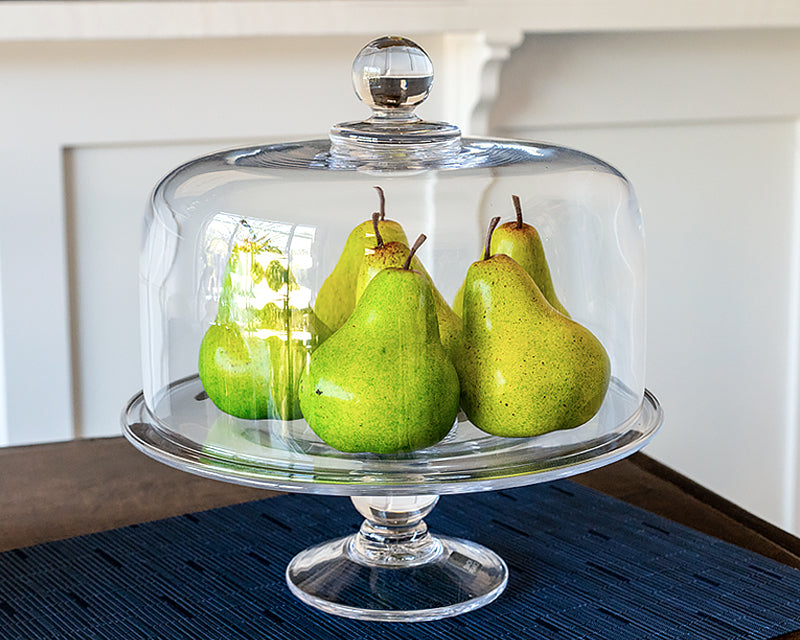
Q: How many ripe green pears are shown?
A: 6